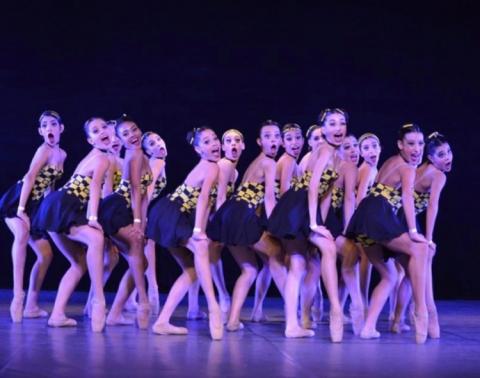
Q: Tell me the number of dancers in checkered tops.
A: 15